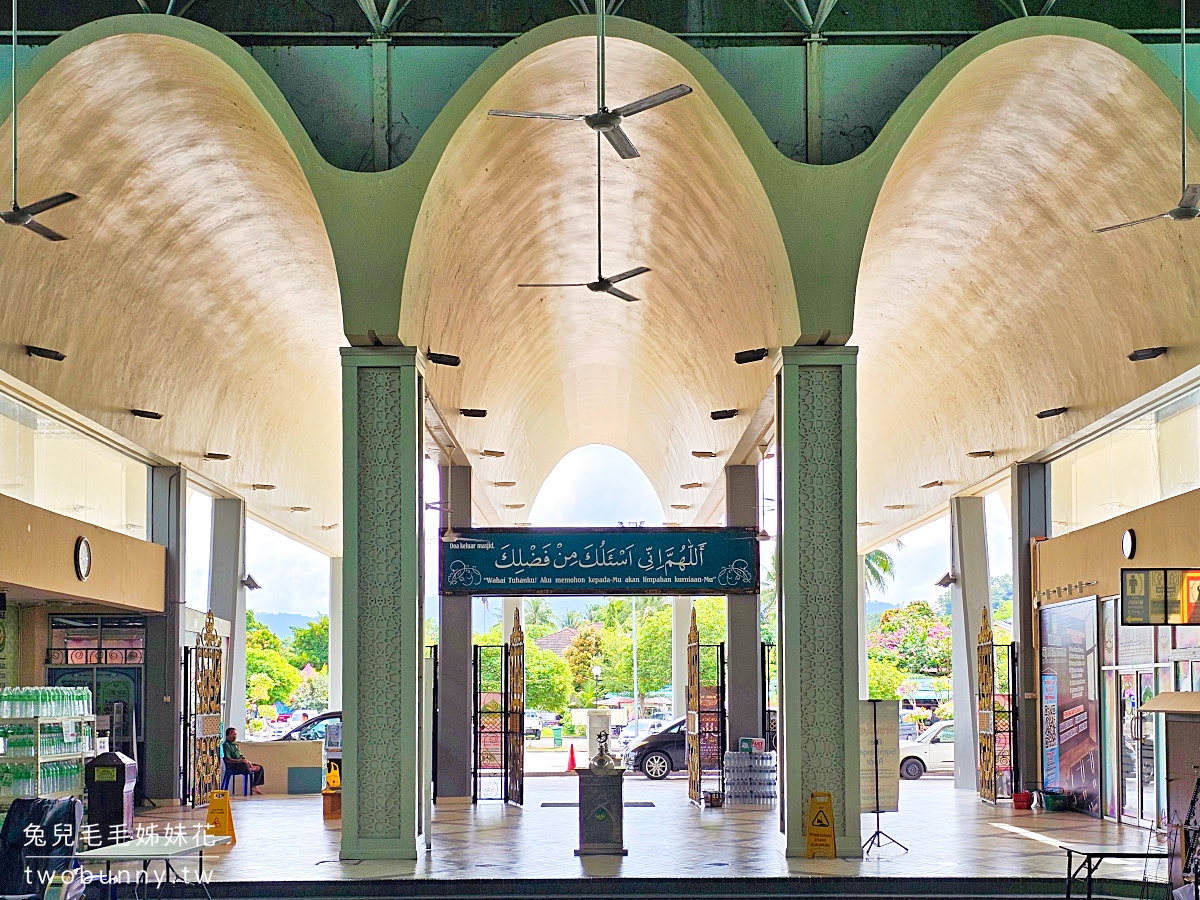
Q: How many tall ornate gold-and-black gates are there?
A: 4